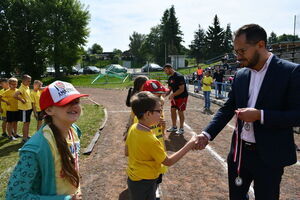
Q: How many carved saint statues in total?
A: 0